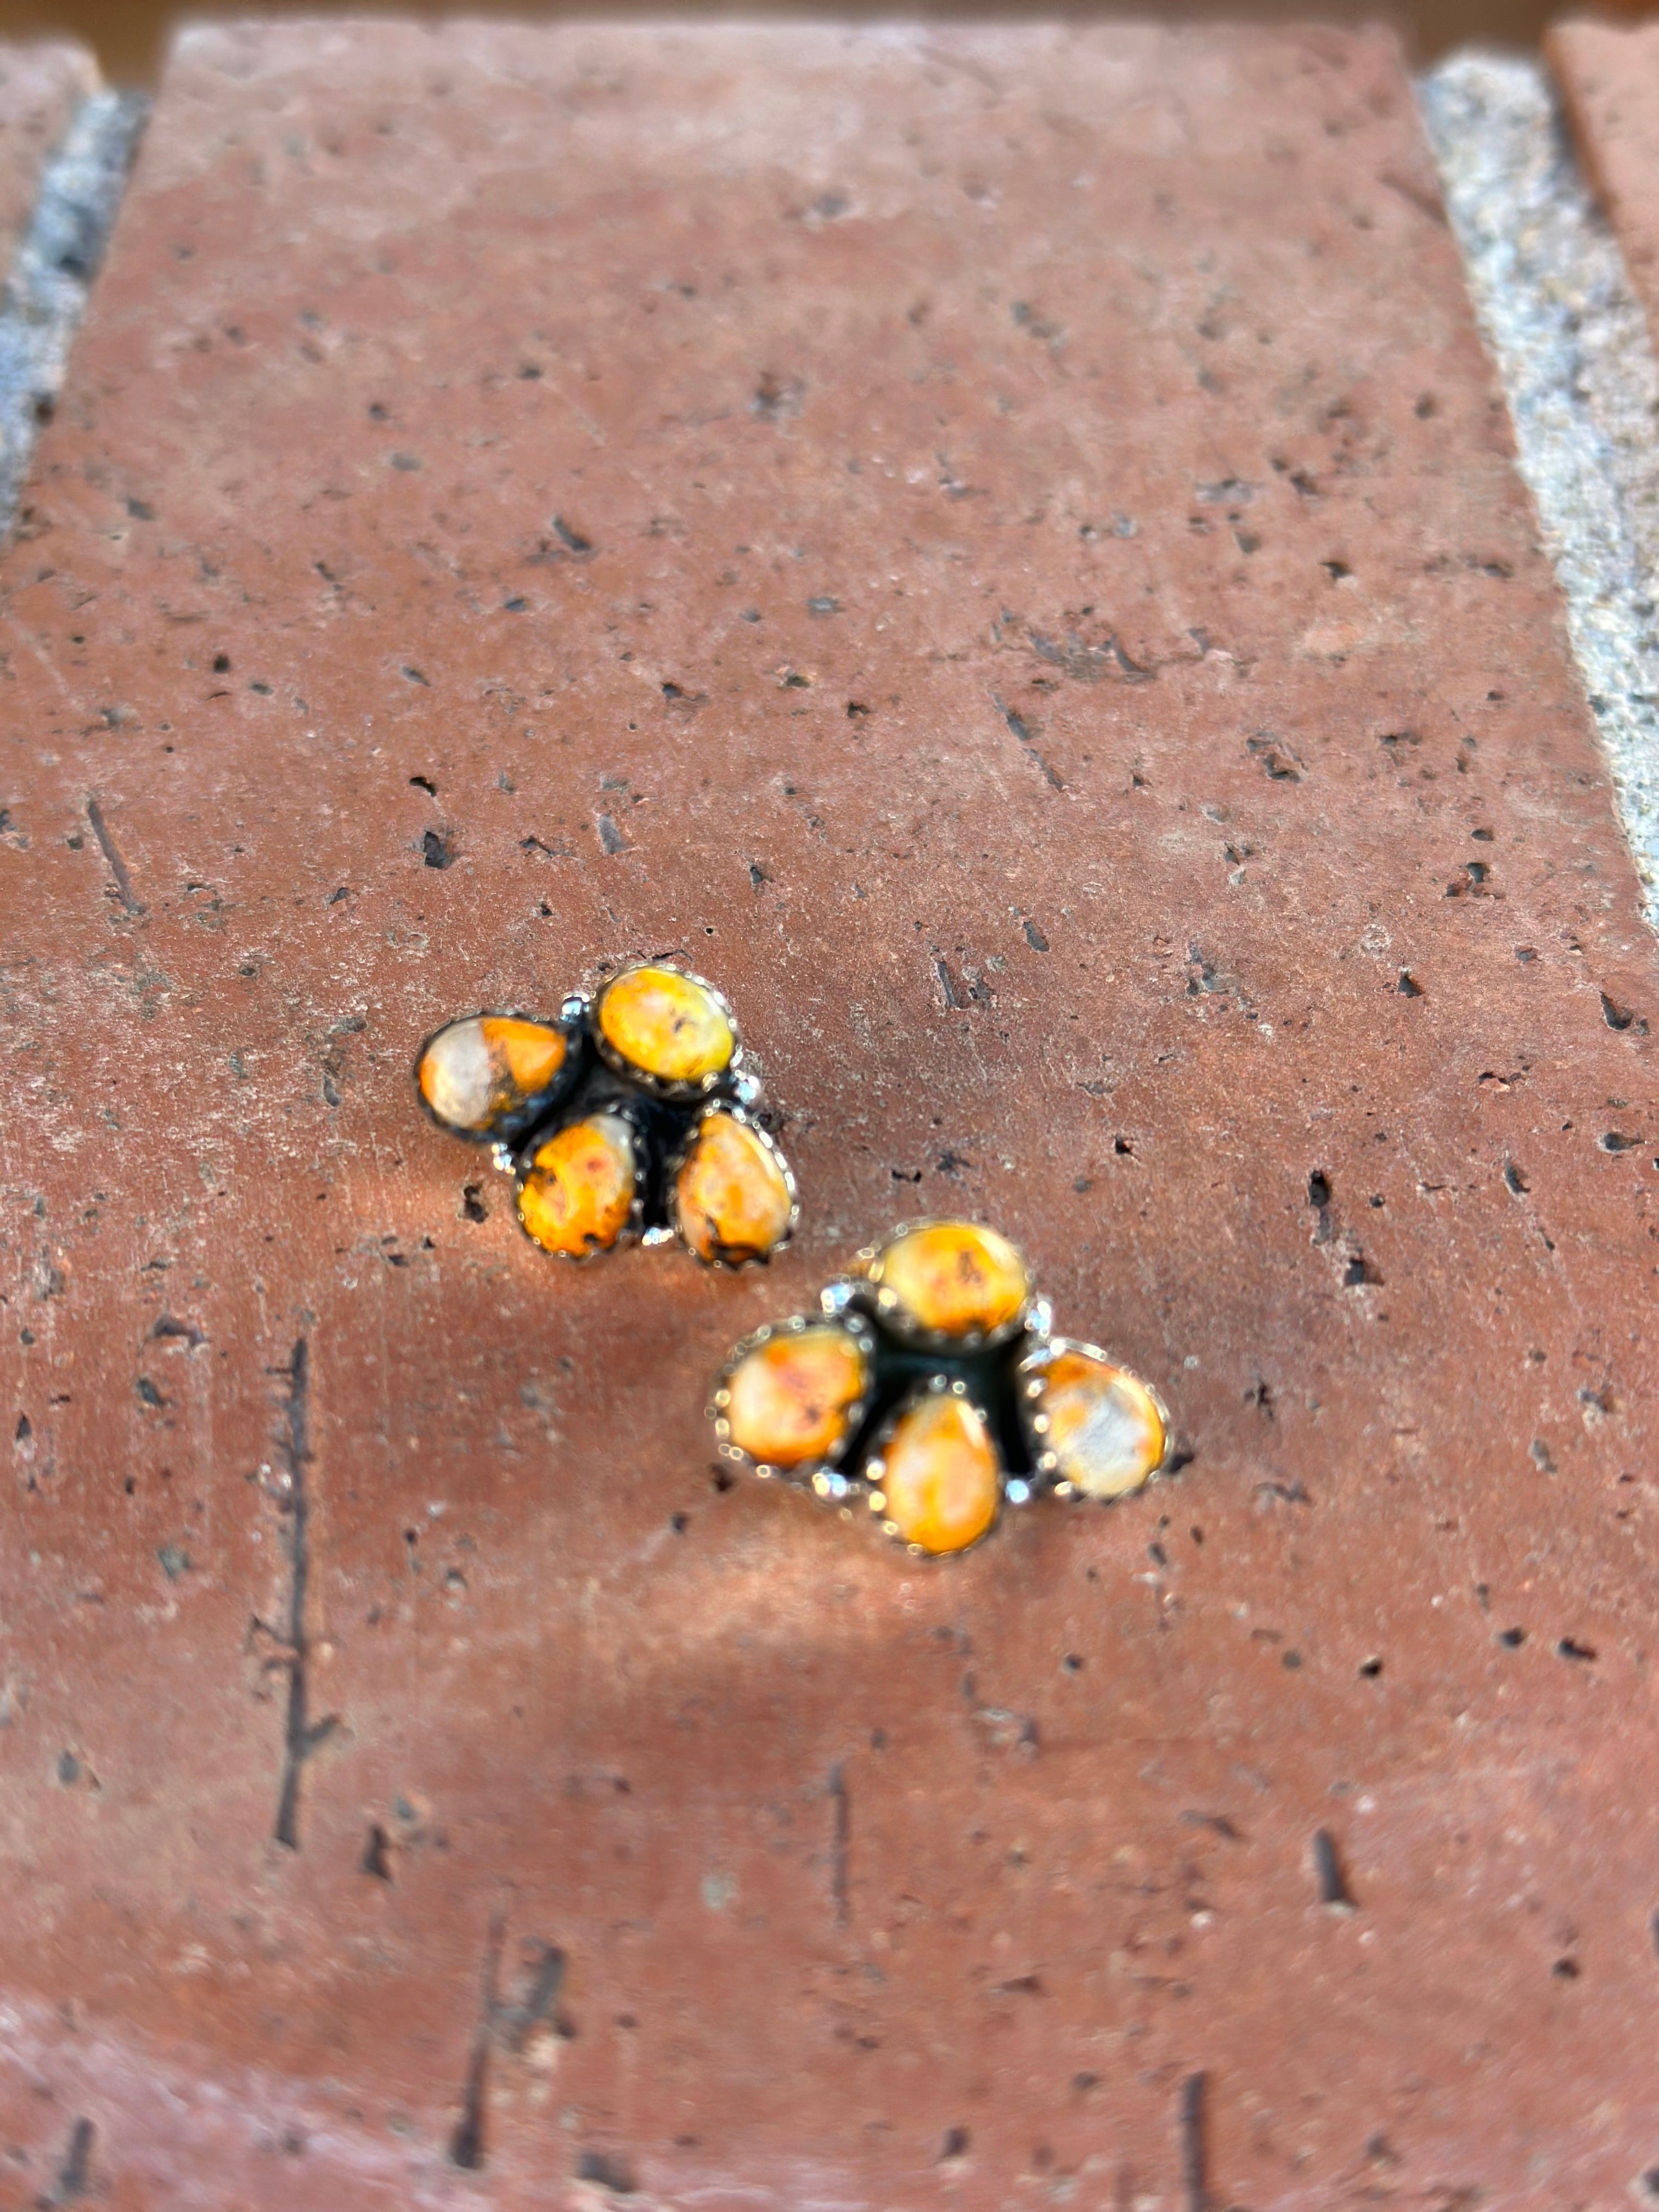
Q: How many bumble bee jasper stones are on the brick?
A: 8